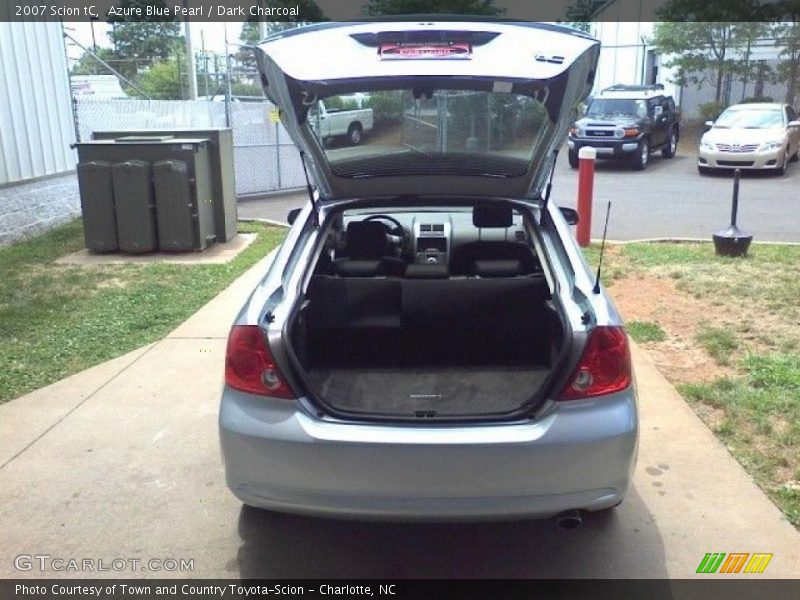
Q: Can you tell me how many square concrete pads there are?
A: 1